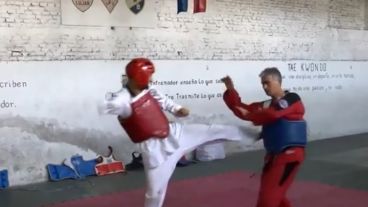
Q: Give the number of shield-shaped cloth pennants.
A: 3